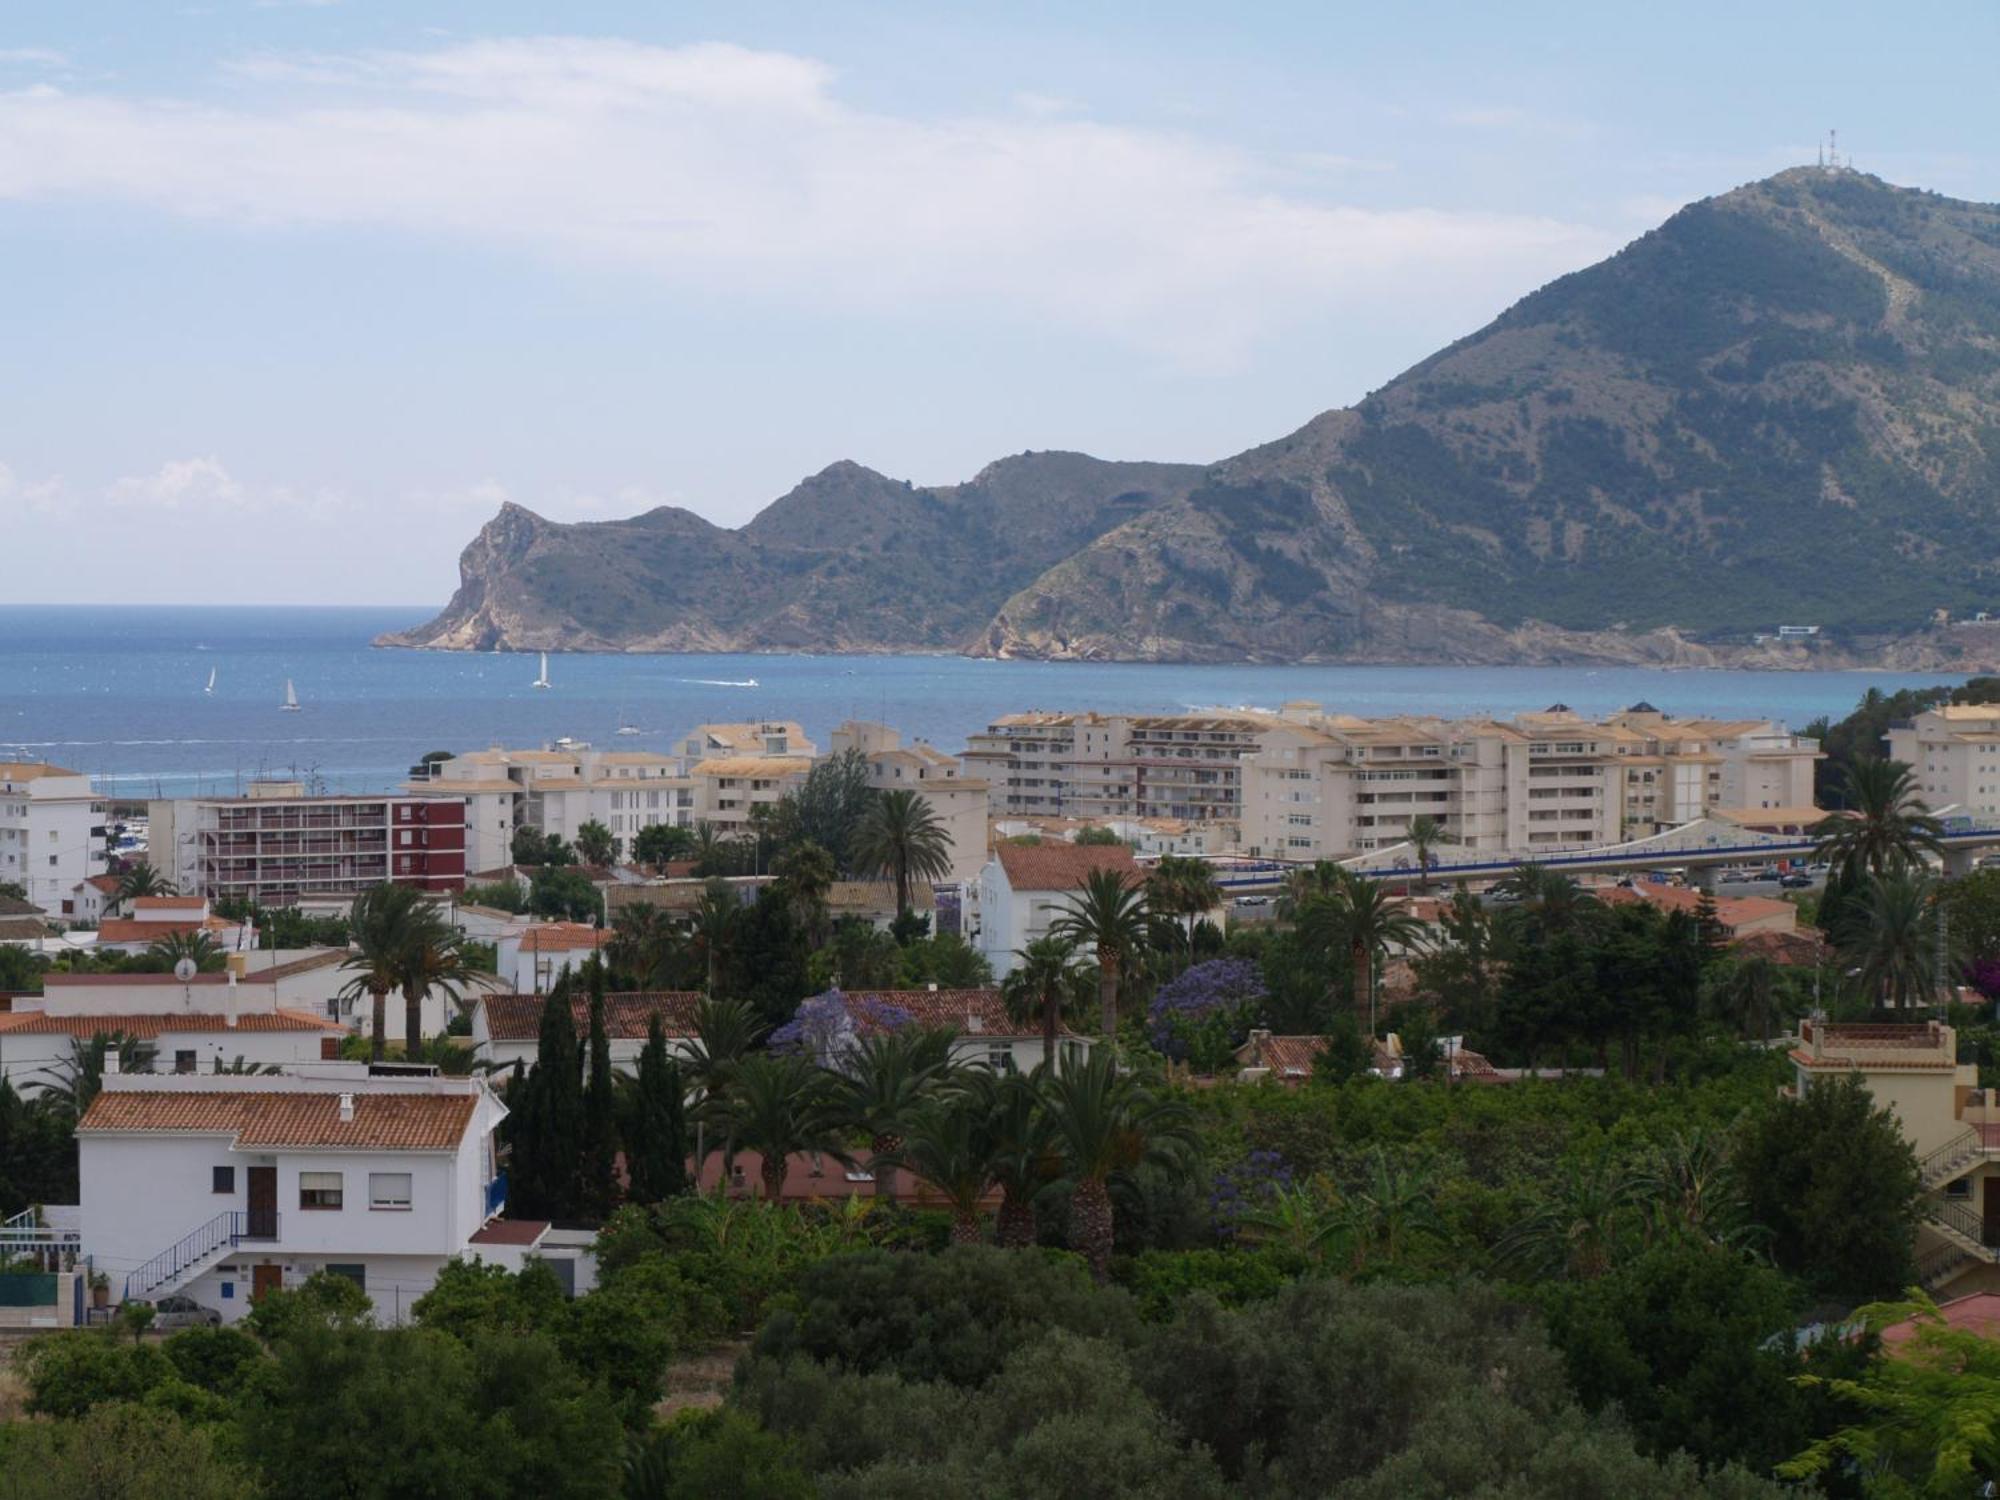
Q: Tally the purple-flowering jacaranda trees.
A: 3